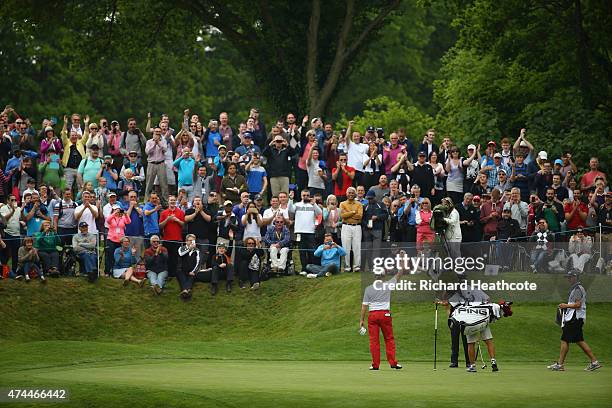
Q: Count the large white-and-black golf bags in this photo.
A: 1